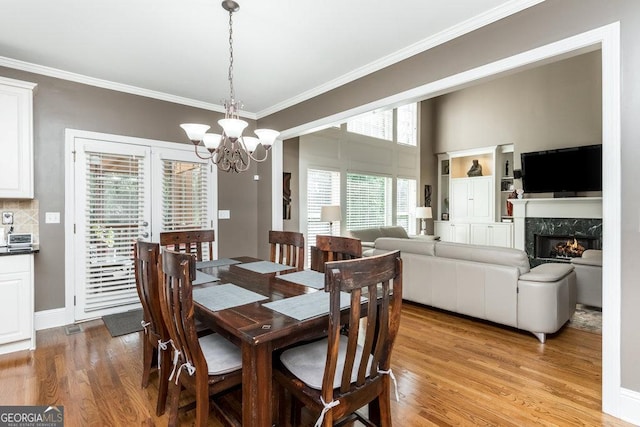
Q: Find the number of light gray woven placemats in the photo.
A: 6